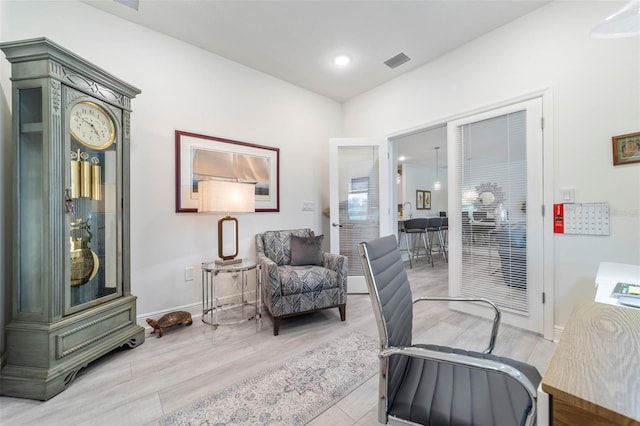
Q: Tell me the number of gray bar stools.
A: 3